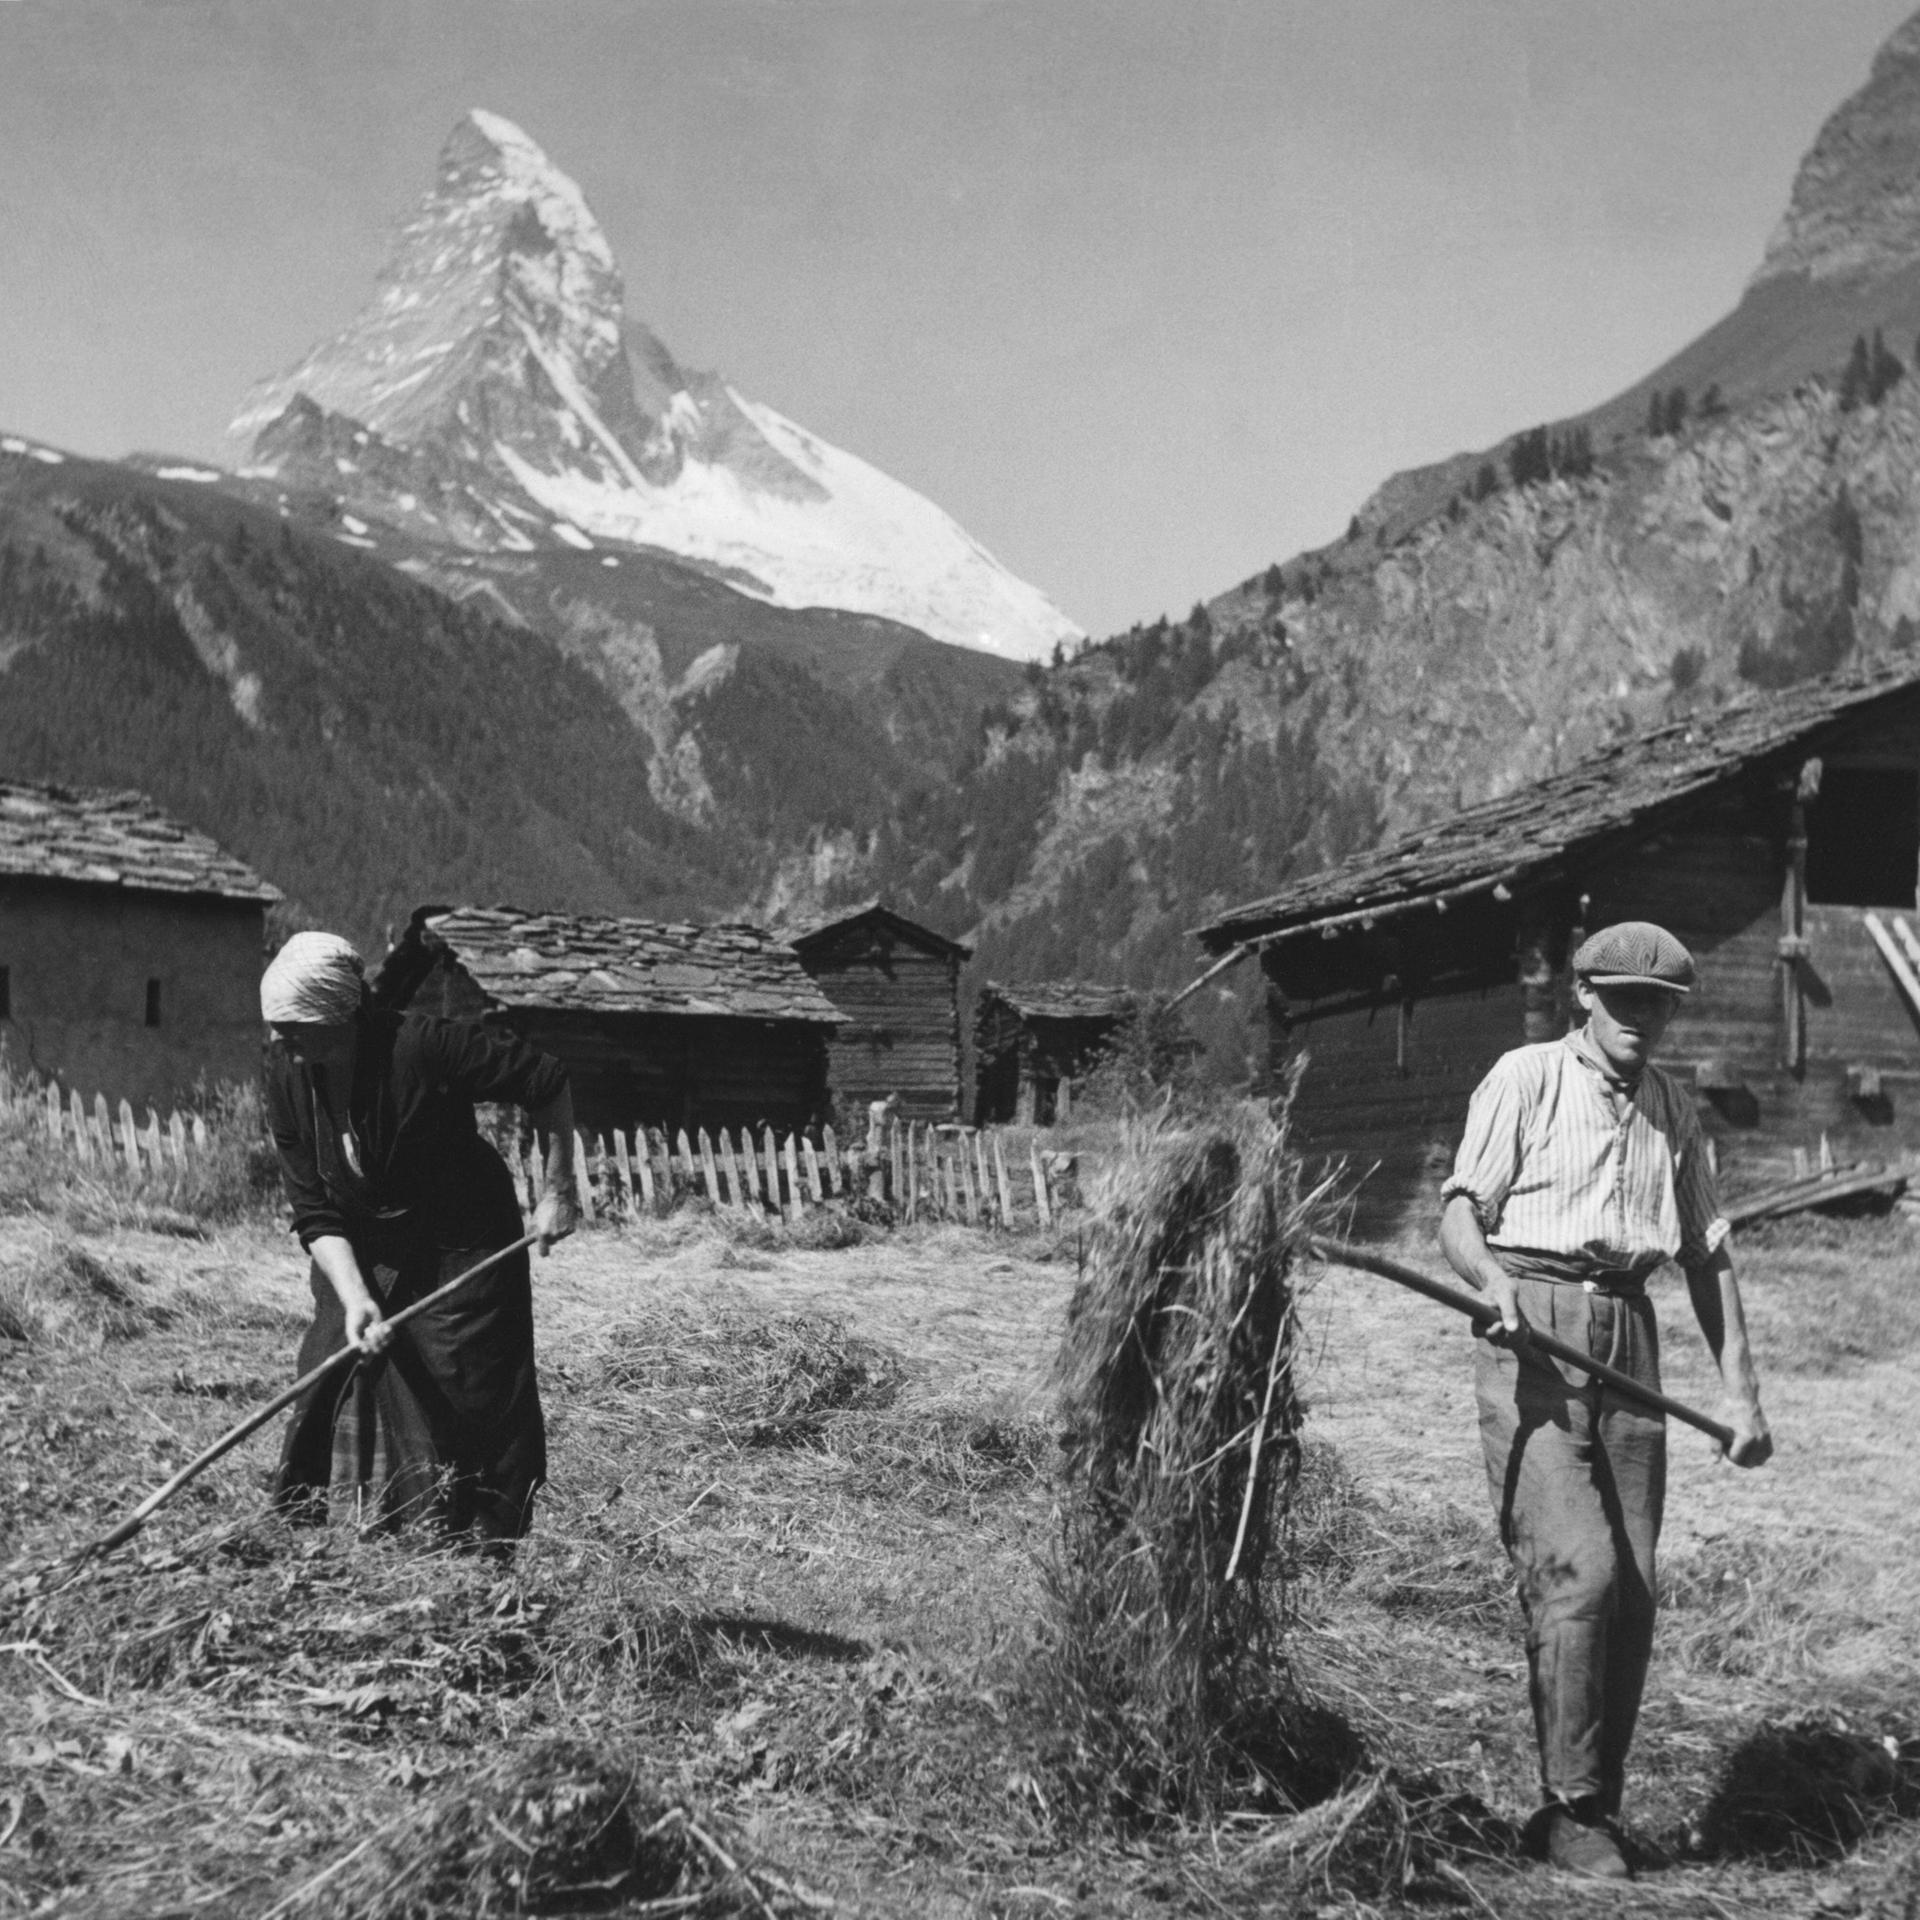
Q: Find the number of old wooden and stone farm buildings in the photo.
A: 5